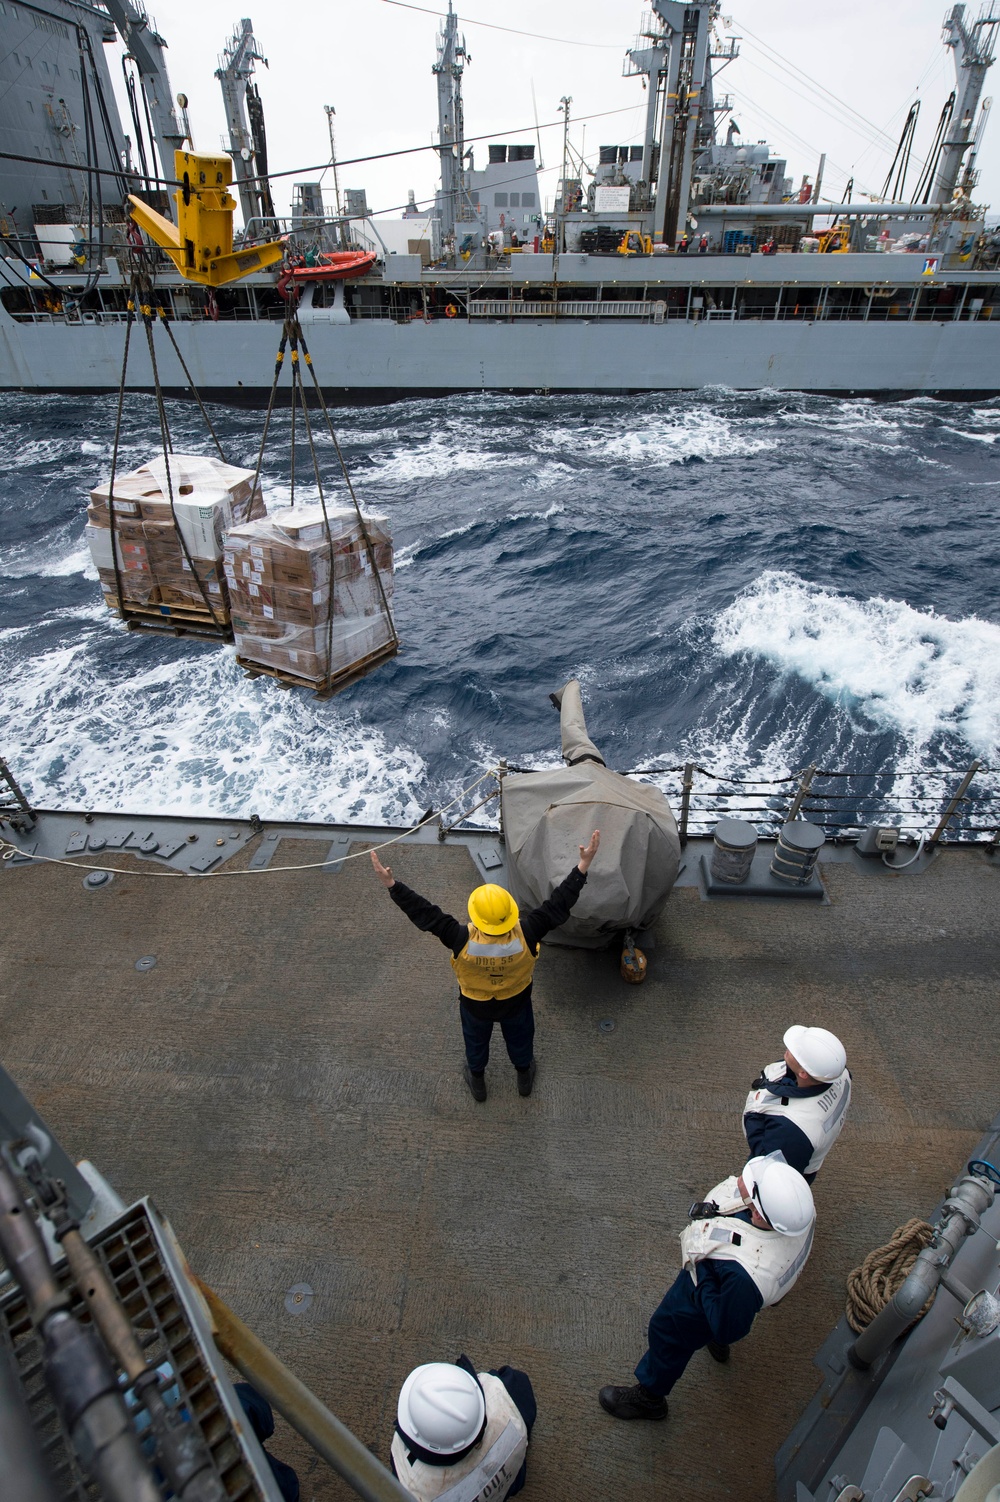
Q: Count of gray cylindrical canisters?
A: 2